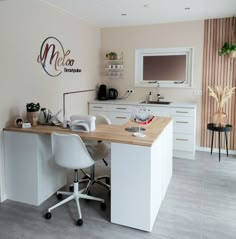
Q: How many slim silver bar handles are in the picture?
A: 6